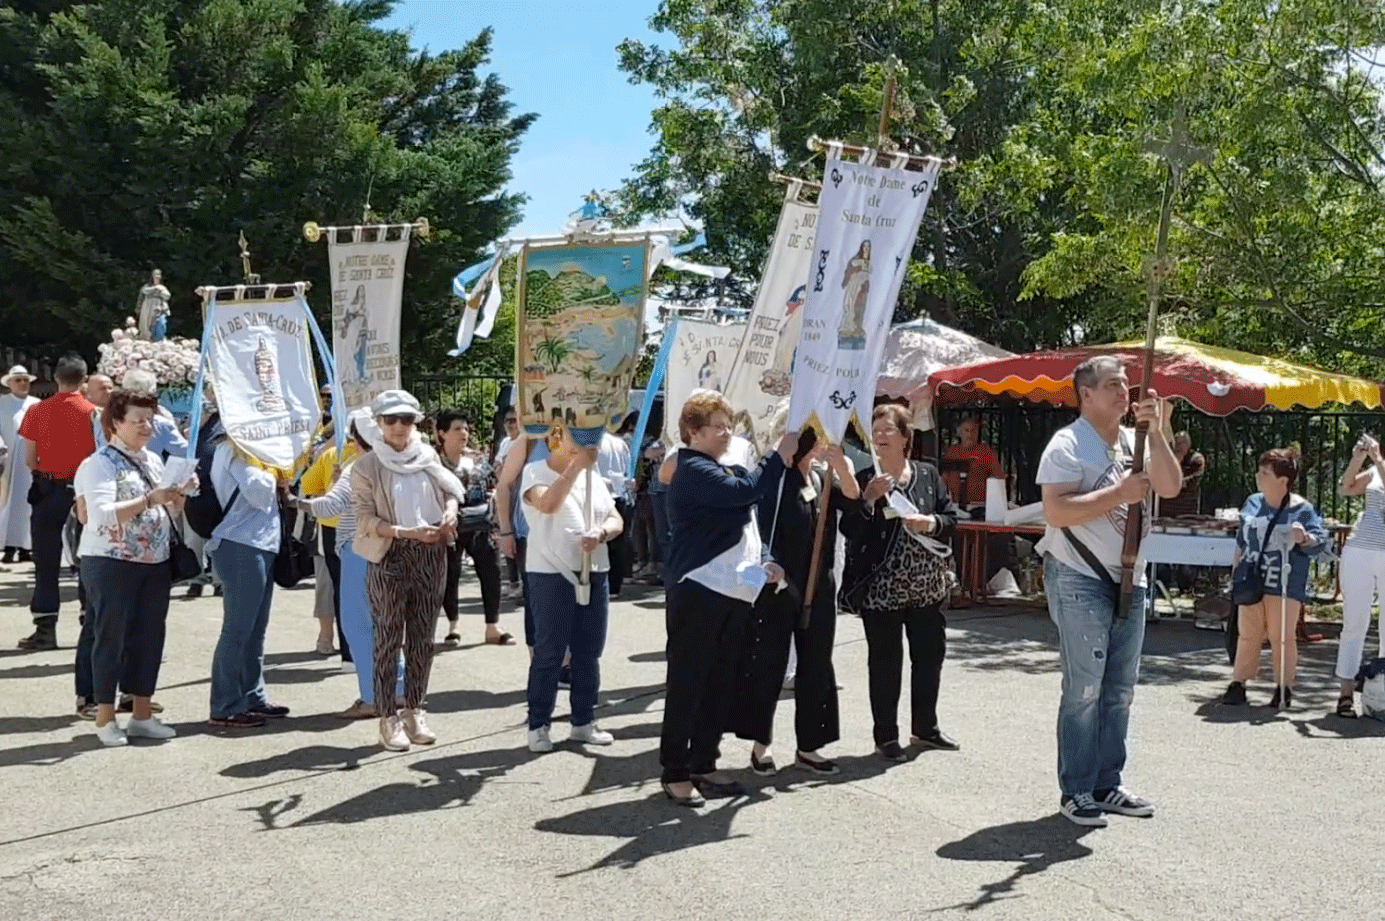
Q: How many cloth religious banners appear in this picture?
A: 6